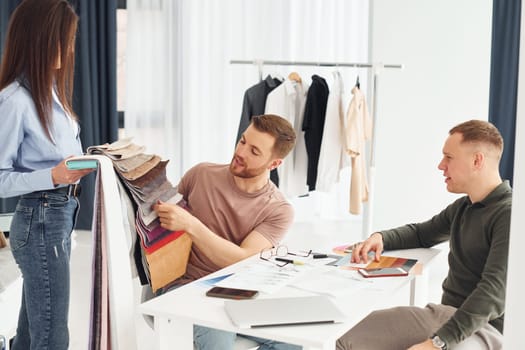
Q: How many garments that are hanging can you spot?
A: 5